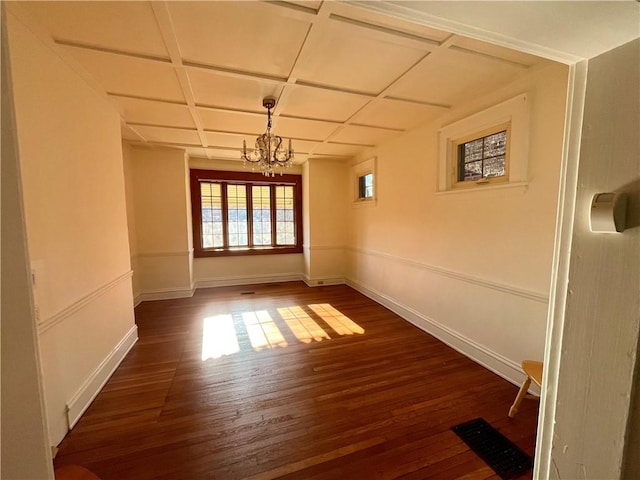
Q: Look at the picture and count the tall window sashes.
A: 4